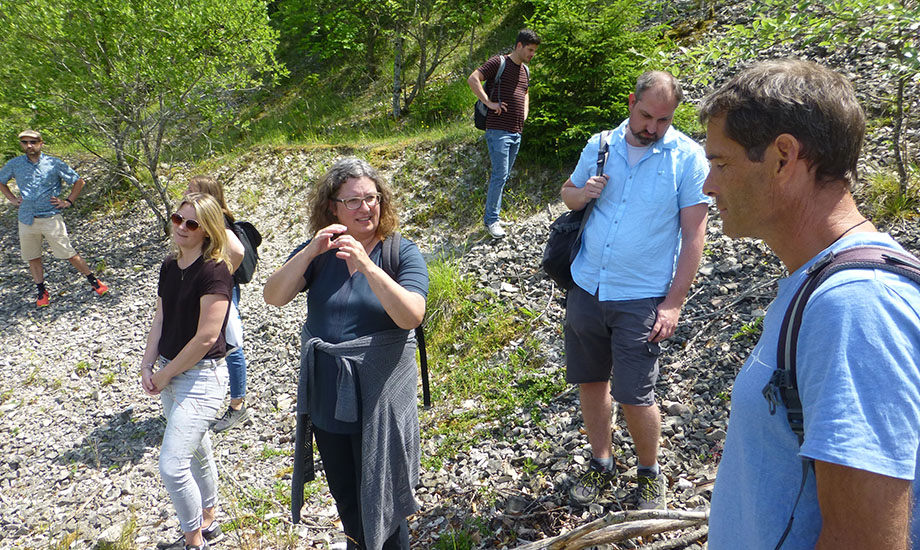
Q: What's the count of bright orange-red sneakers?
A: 2